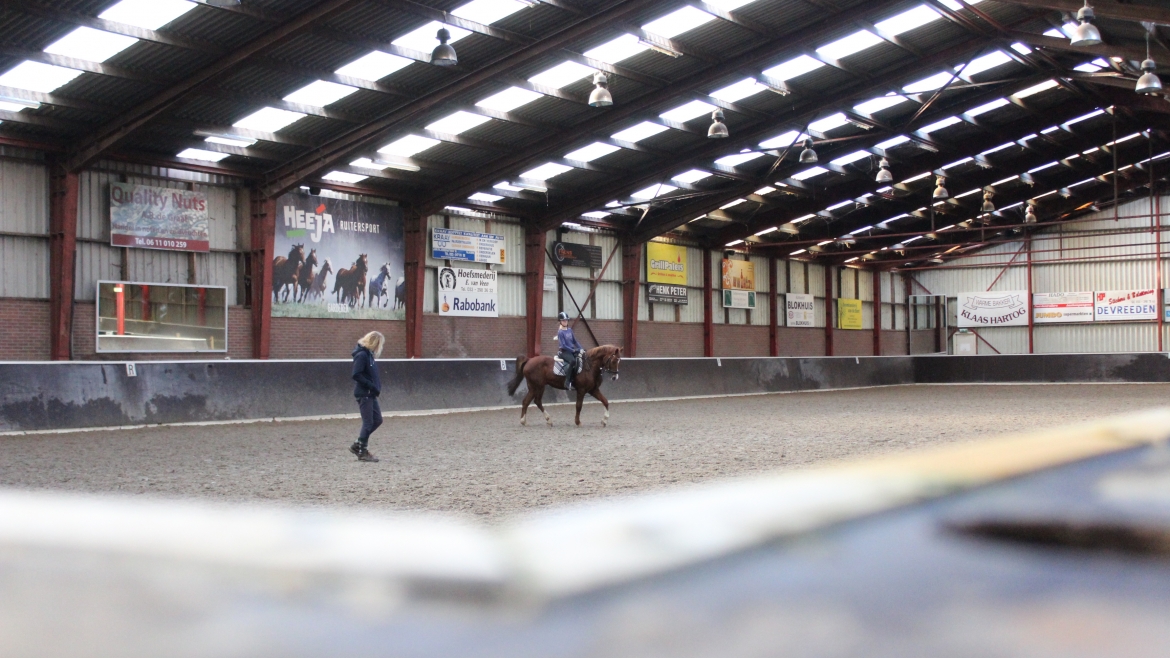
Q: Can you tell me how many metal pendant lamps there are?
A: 10